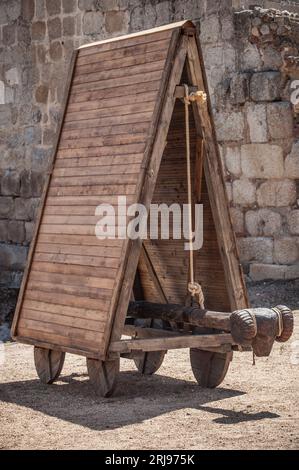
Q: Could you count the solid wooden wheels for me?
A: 4